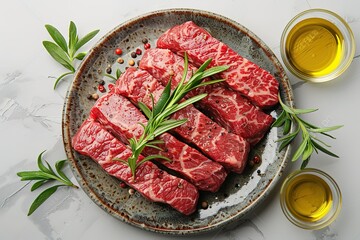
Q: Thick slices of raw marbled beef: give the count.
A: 5